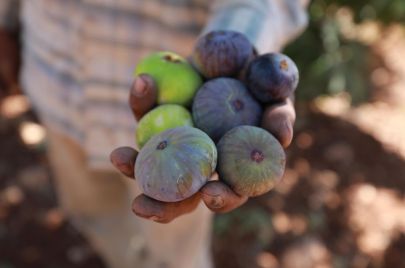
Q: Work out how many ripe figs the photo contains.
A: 5